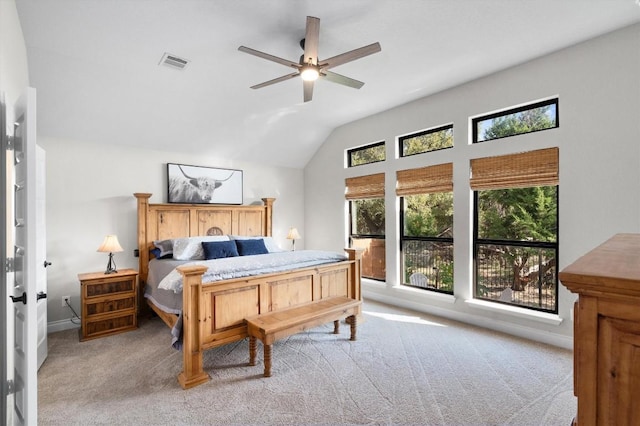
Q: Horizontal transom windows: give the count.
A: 3